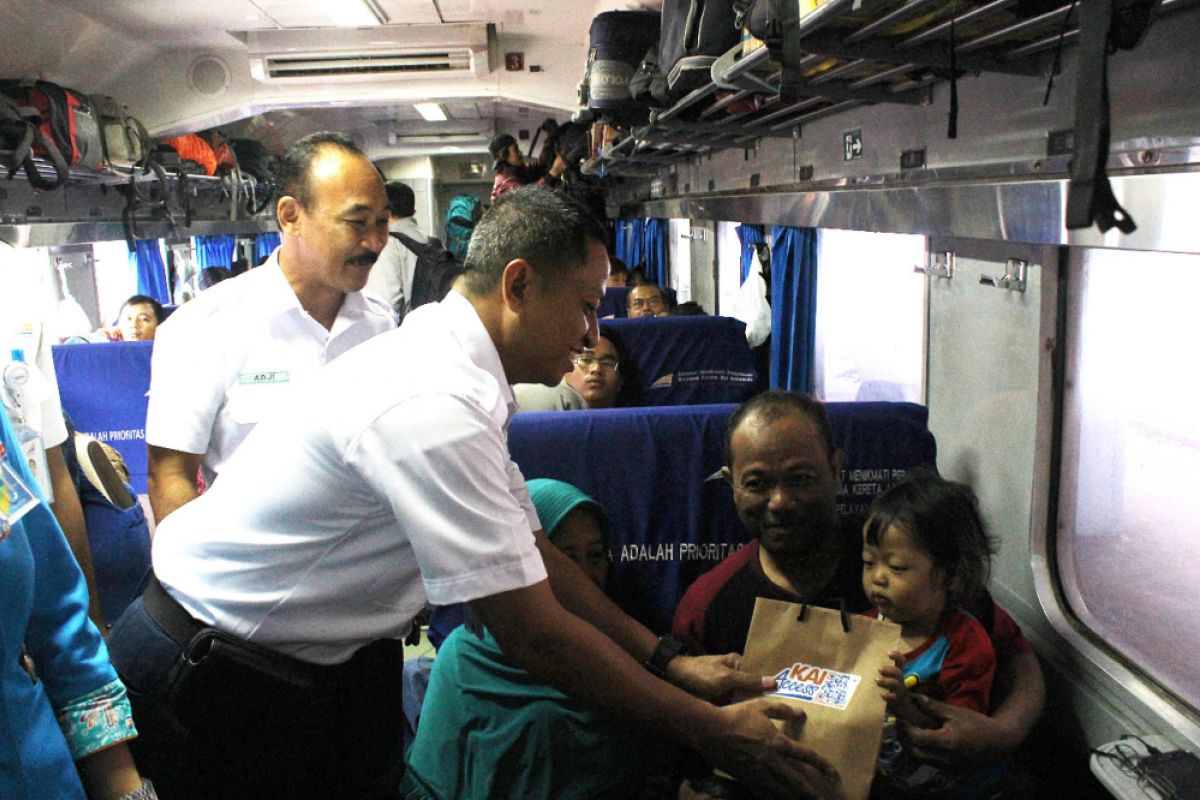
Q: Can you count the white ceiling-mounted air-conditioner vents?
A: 2